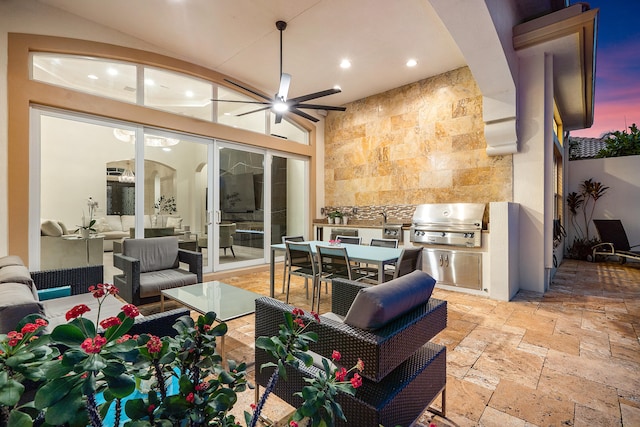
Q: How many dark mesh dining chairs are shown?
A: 6